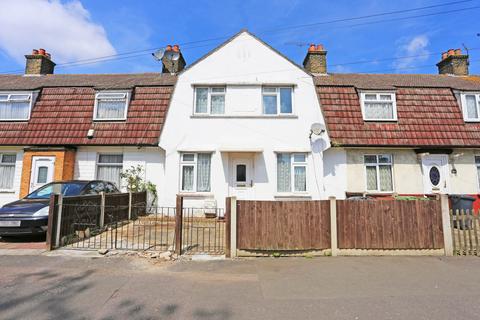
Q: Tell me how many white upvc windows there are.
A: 12